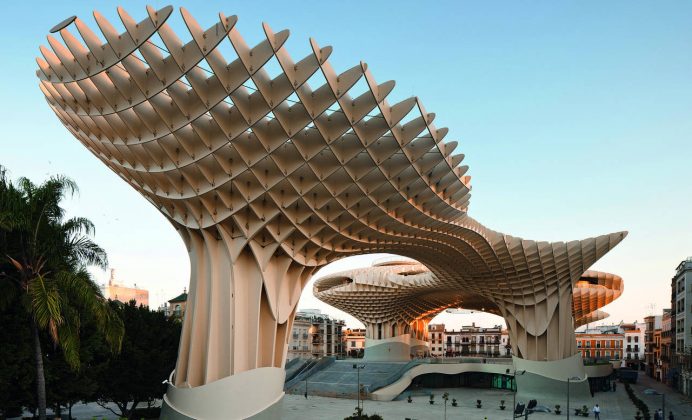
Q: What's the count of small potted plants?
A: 8